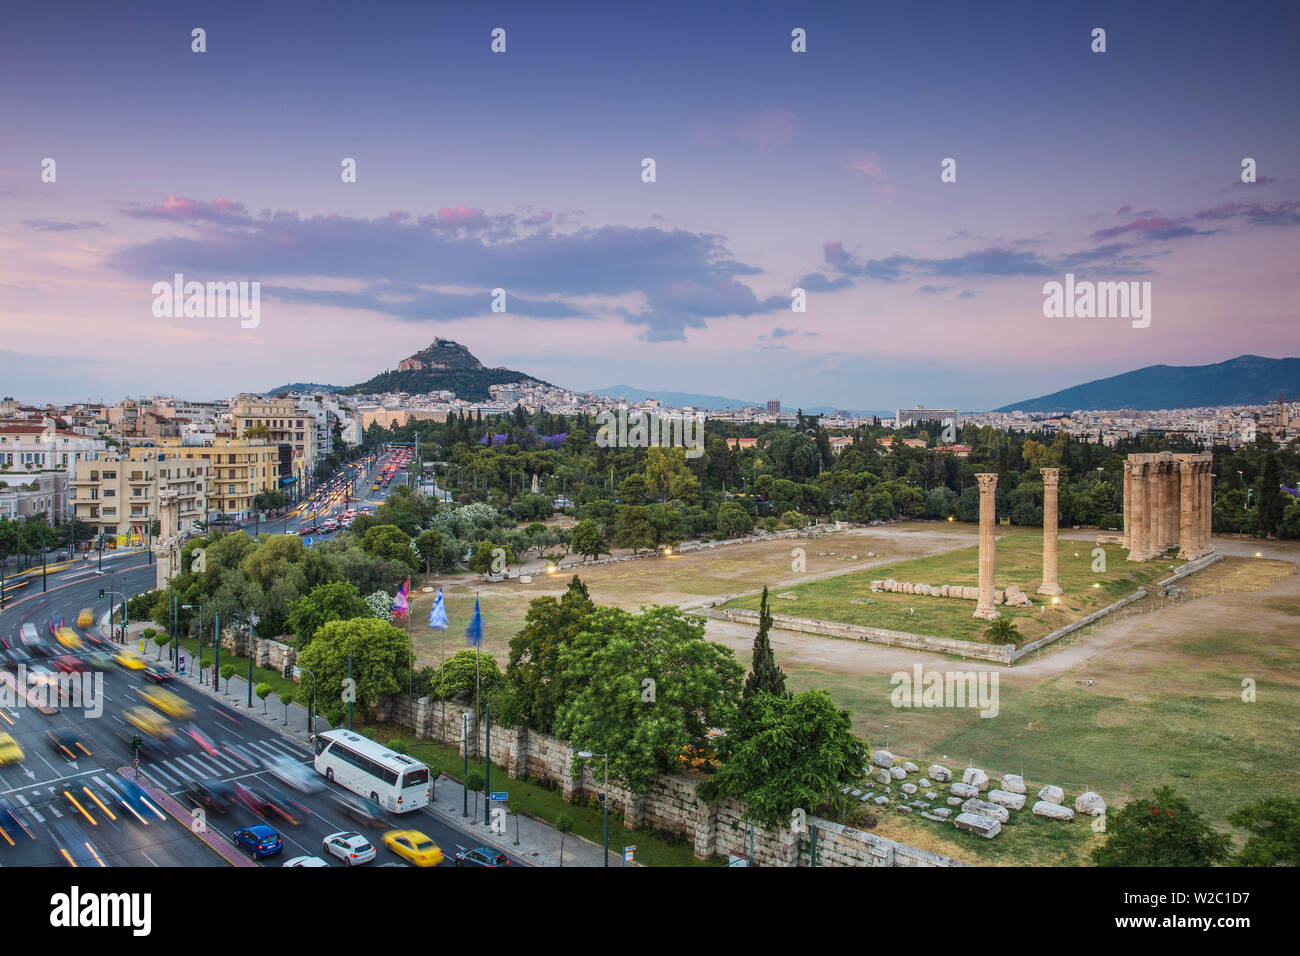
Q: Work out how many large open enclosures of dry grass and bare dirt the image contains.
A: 1